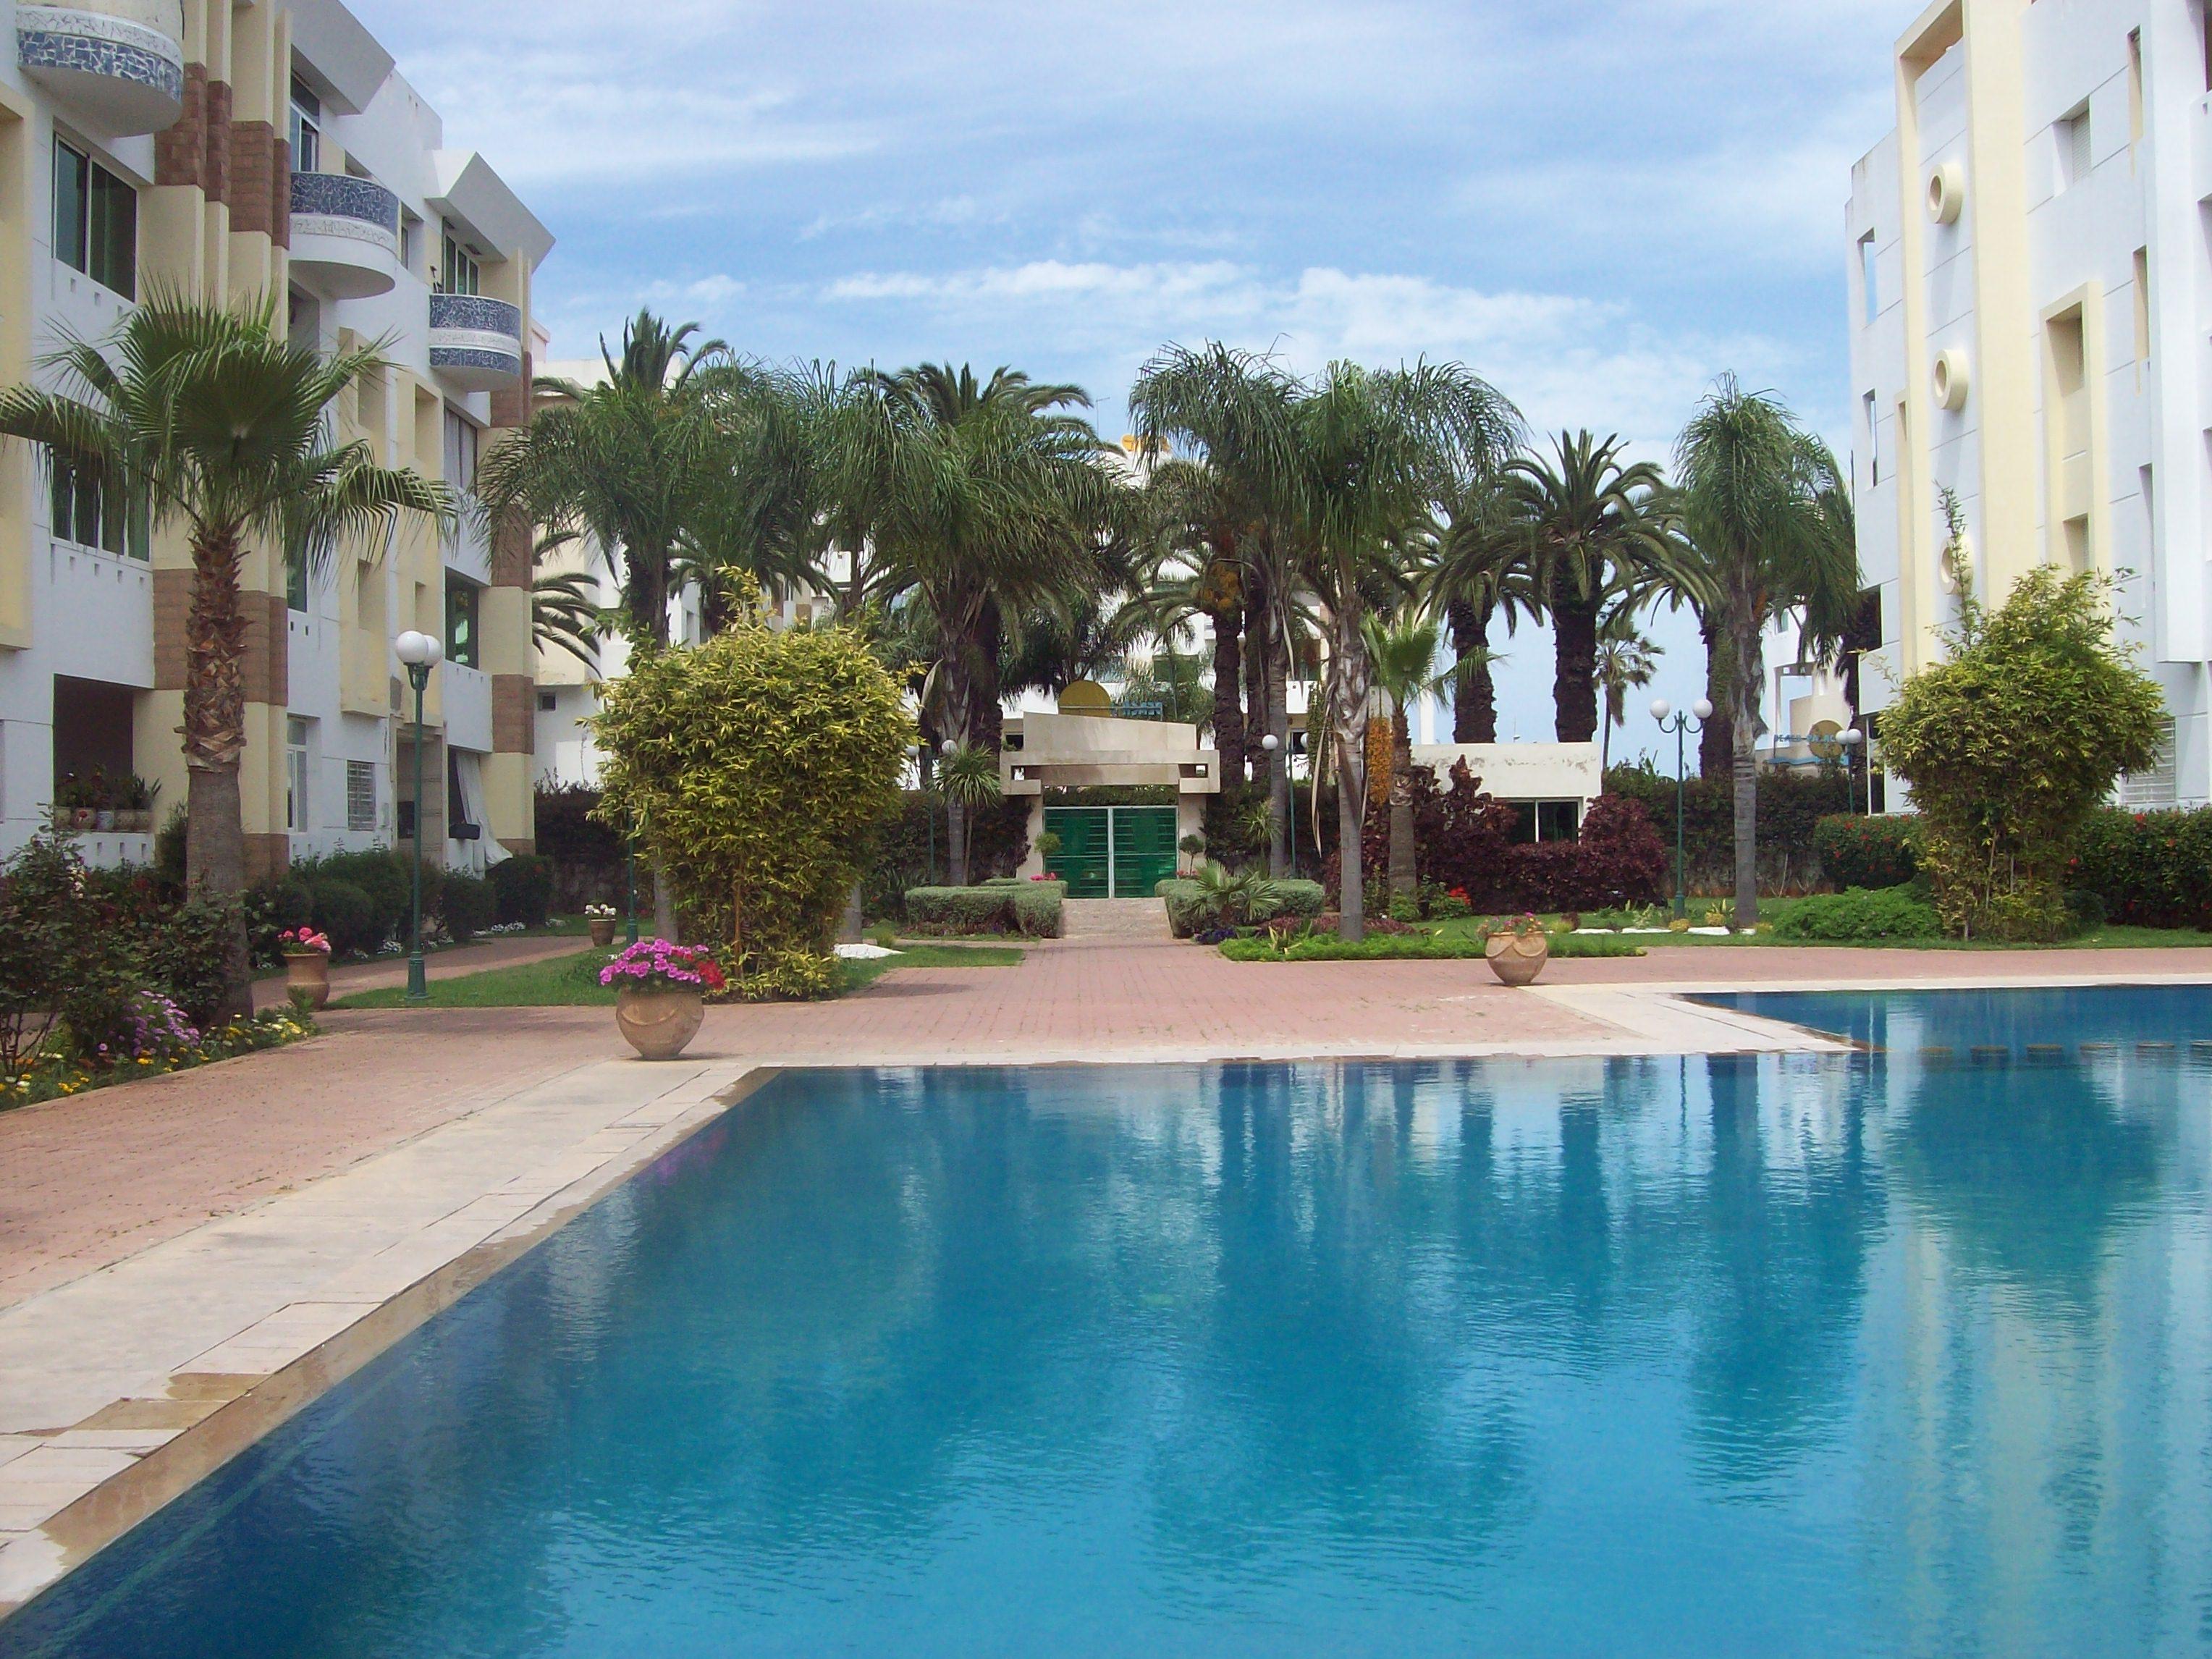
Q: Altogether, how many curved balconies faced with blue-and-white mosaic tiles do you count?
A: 3